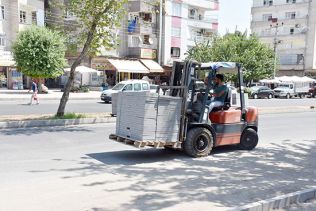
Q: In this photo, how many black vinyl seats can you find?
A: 1